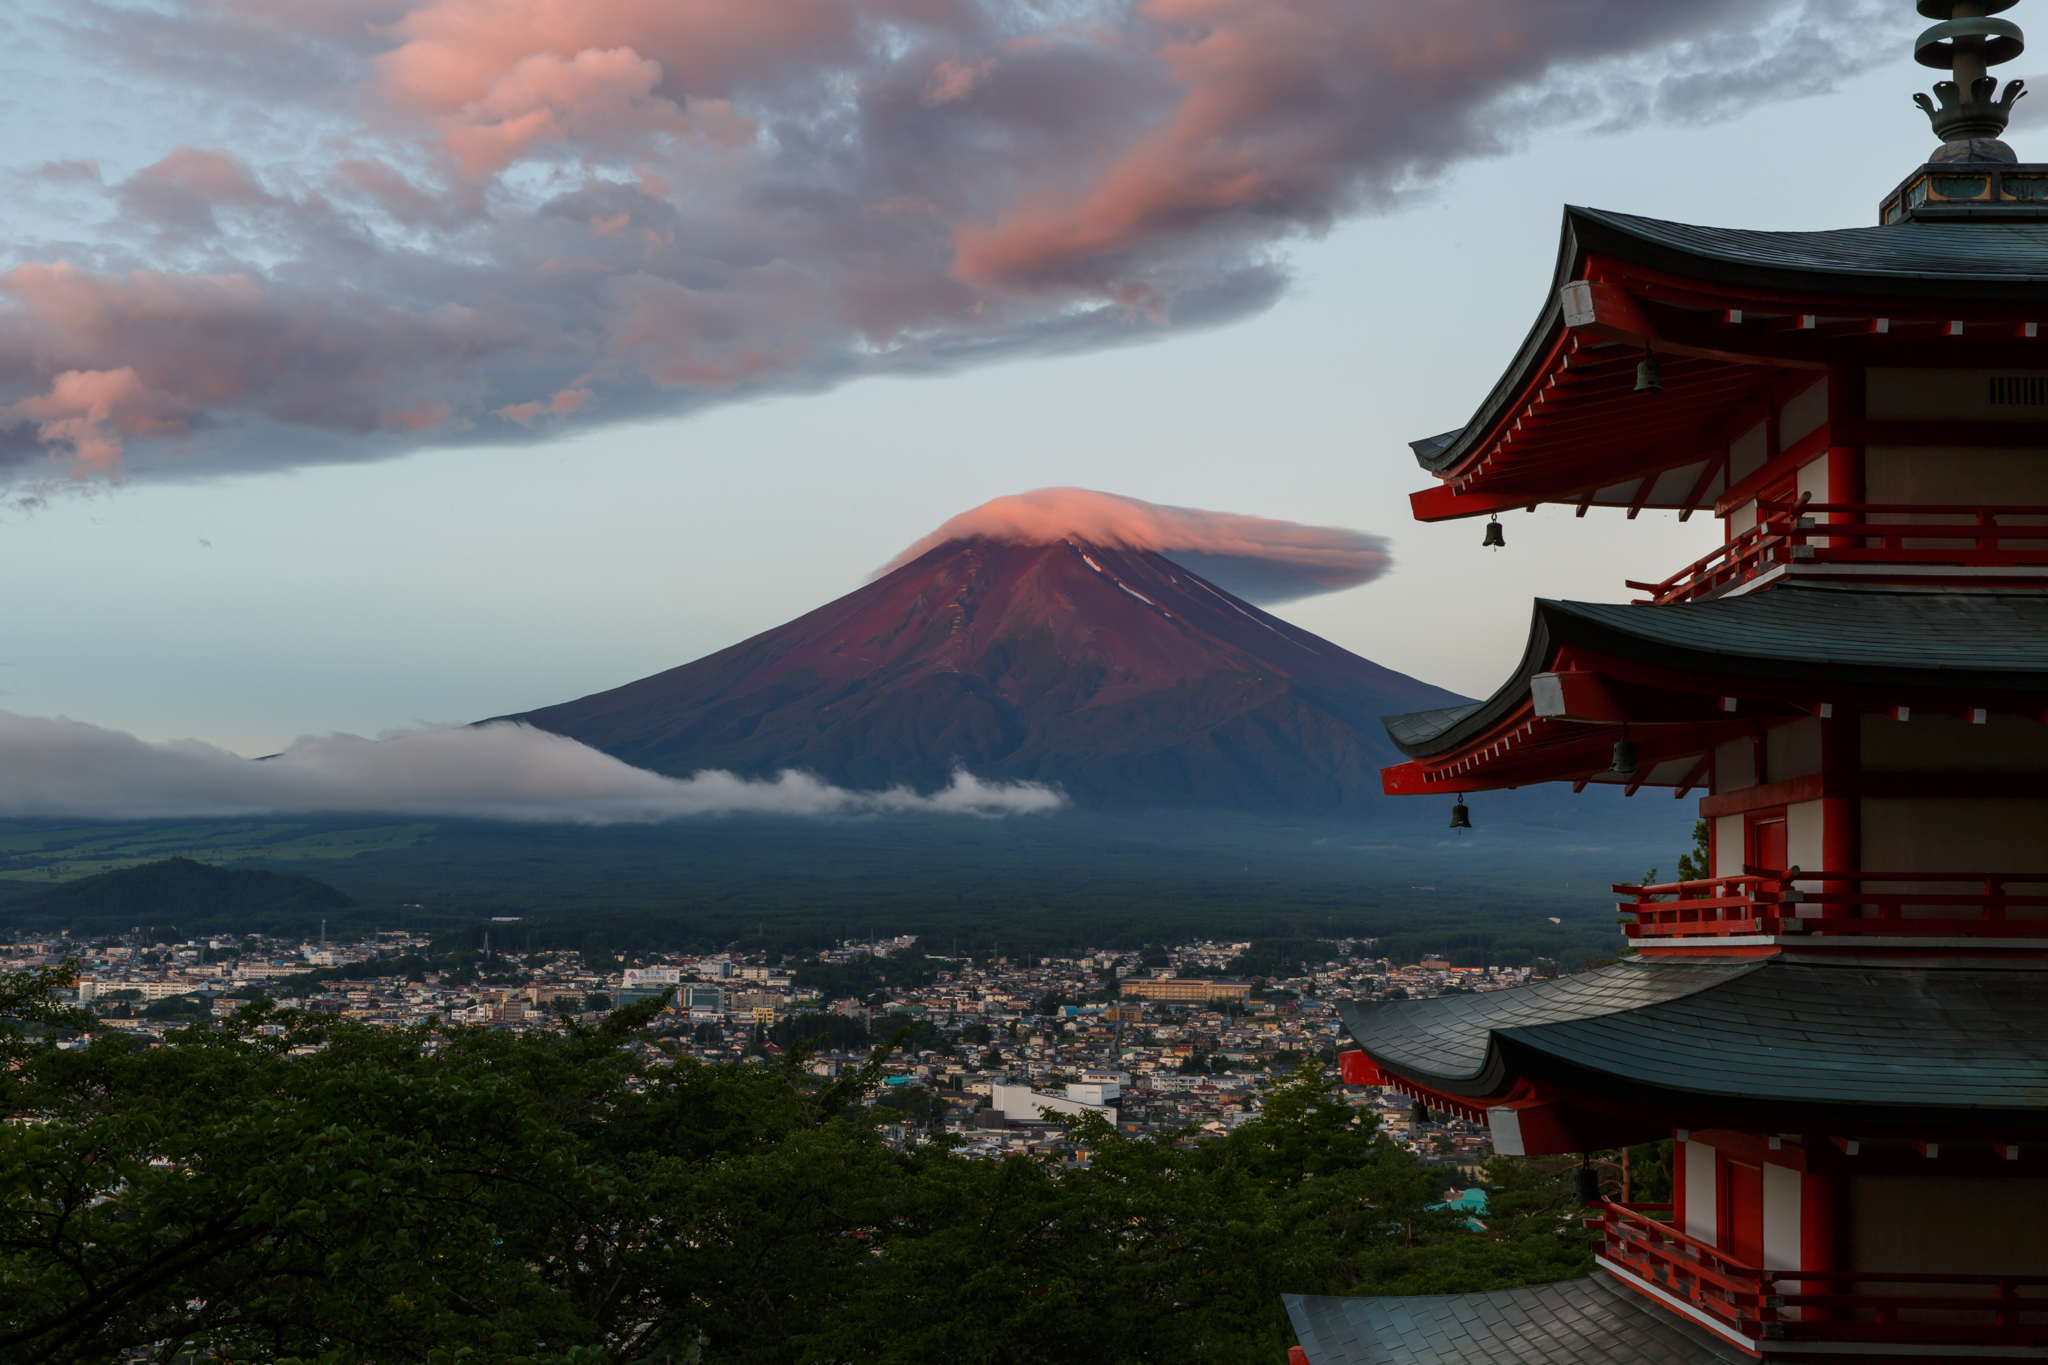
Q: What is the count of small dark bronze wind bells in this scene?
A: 6